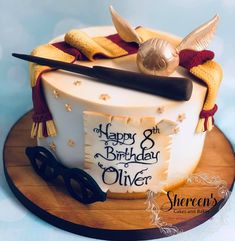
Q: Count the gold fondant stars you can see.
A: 9